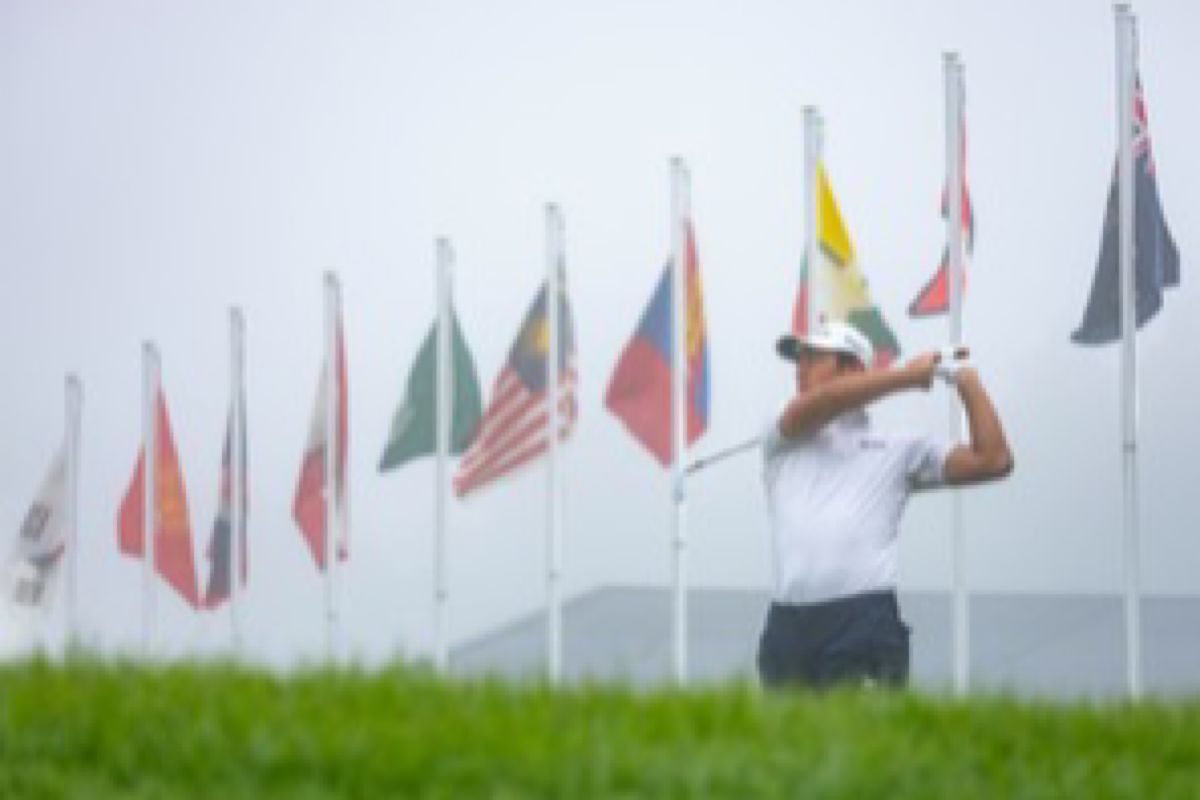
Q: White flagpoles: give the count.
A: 10